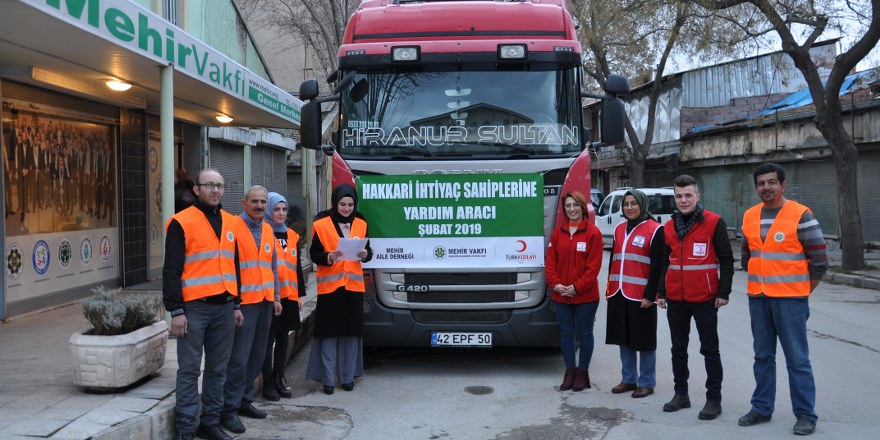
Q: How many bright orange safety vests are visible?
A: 5